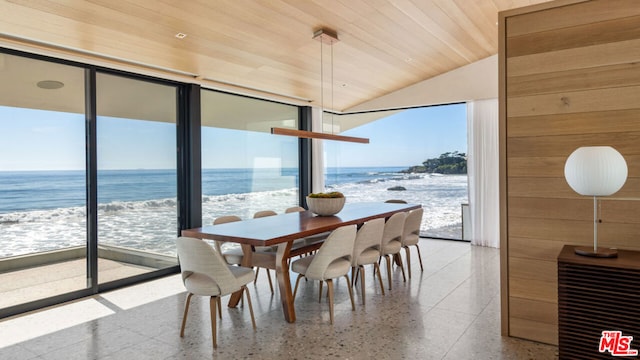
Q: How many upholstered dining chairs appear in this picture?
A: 9